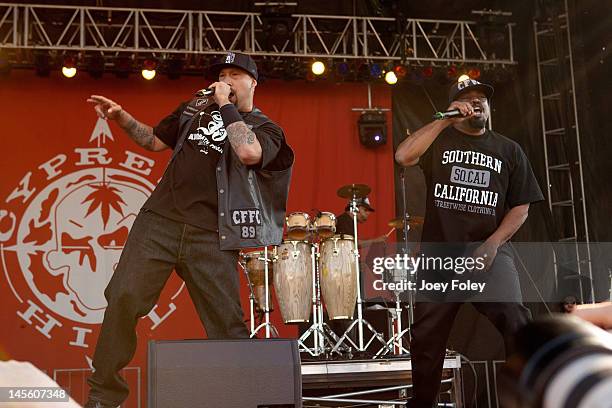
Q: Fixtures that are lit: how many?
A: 5